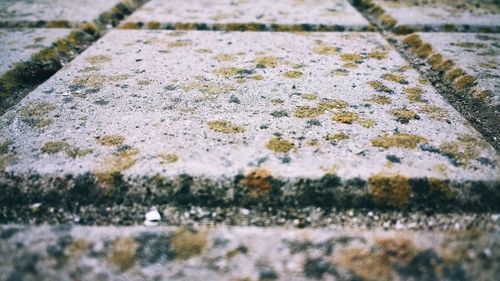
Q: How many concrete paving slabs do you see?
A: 7